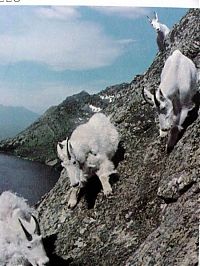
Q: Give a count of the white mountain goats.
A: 4